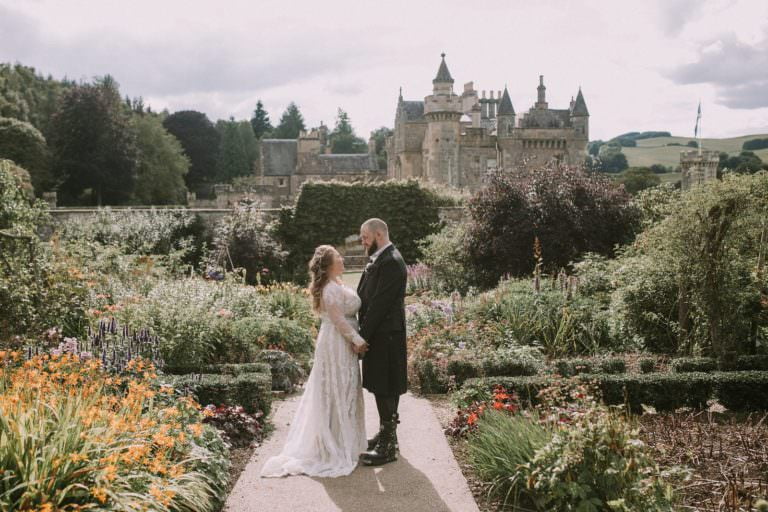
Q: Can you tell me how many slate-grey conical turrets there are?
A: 3